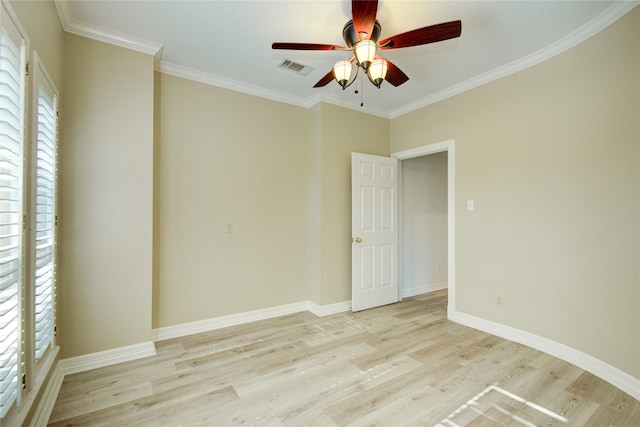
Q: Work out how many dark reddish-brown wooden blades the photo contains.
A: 5